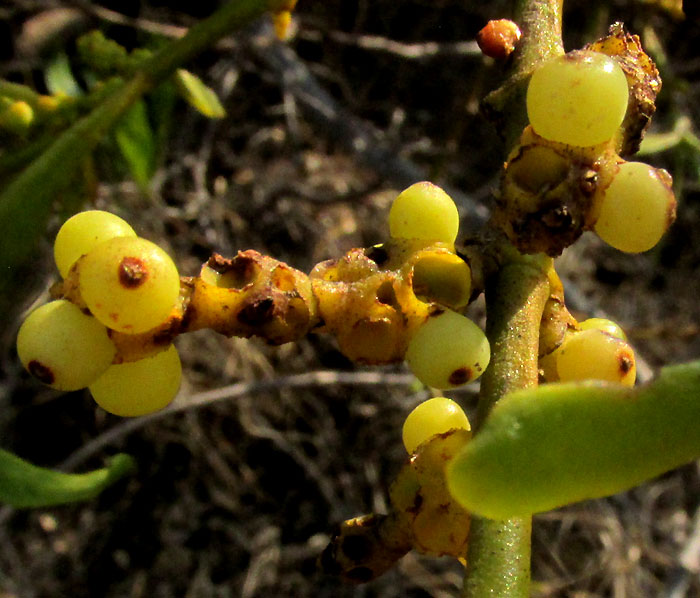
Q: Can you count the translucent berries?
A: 11